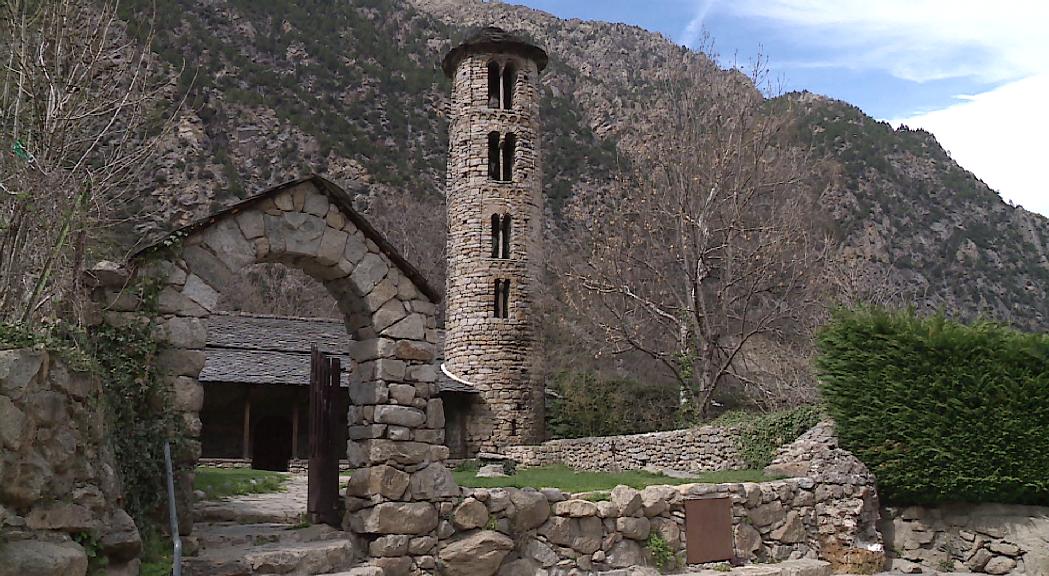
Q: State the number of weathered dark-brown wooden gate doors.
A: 1